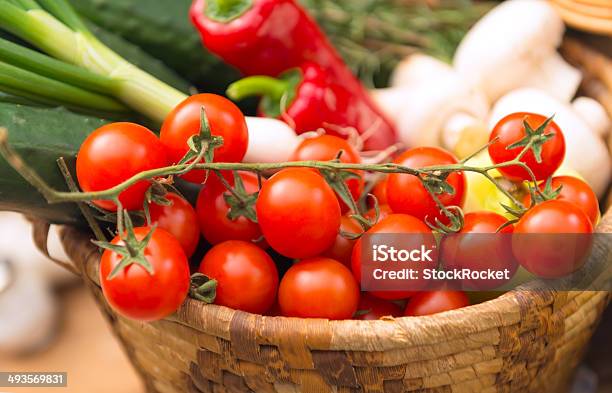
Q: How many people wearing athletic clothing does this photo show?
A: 0